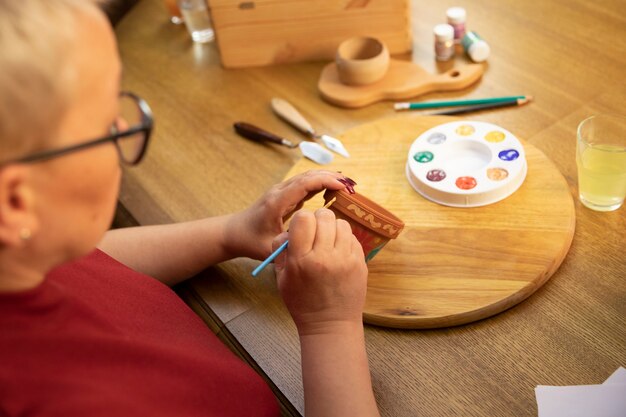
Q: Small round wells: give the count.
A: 8